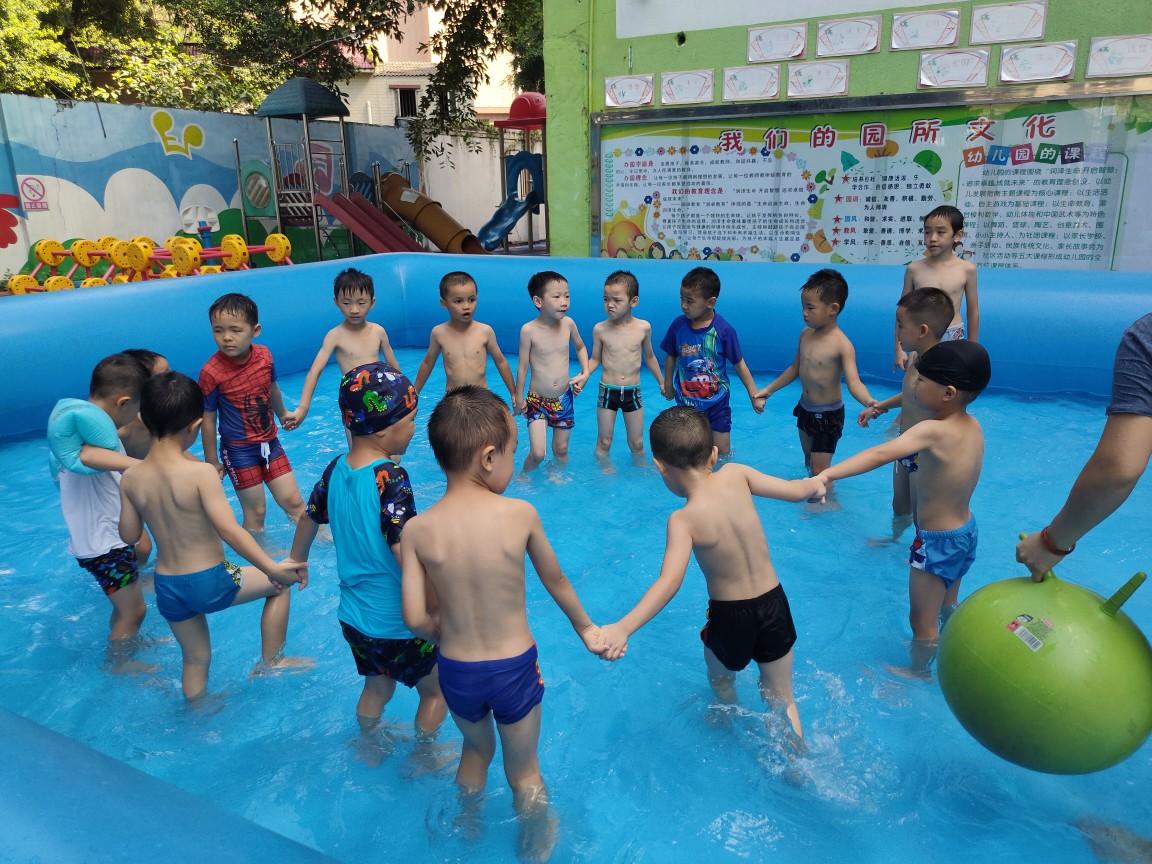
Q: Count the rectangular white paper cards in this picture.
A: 11